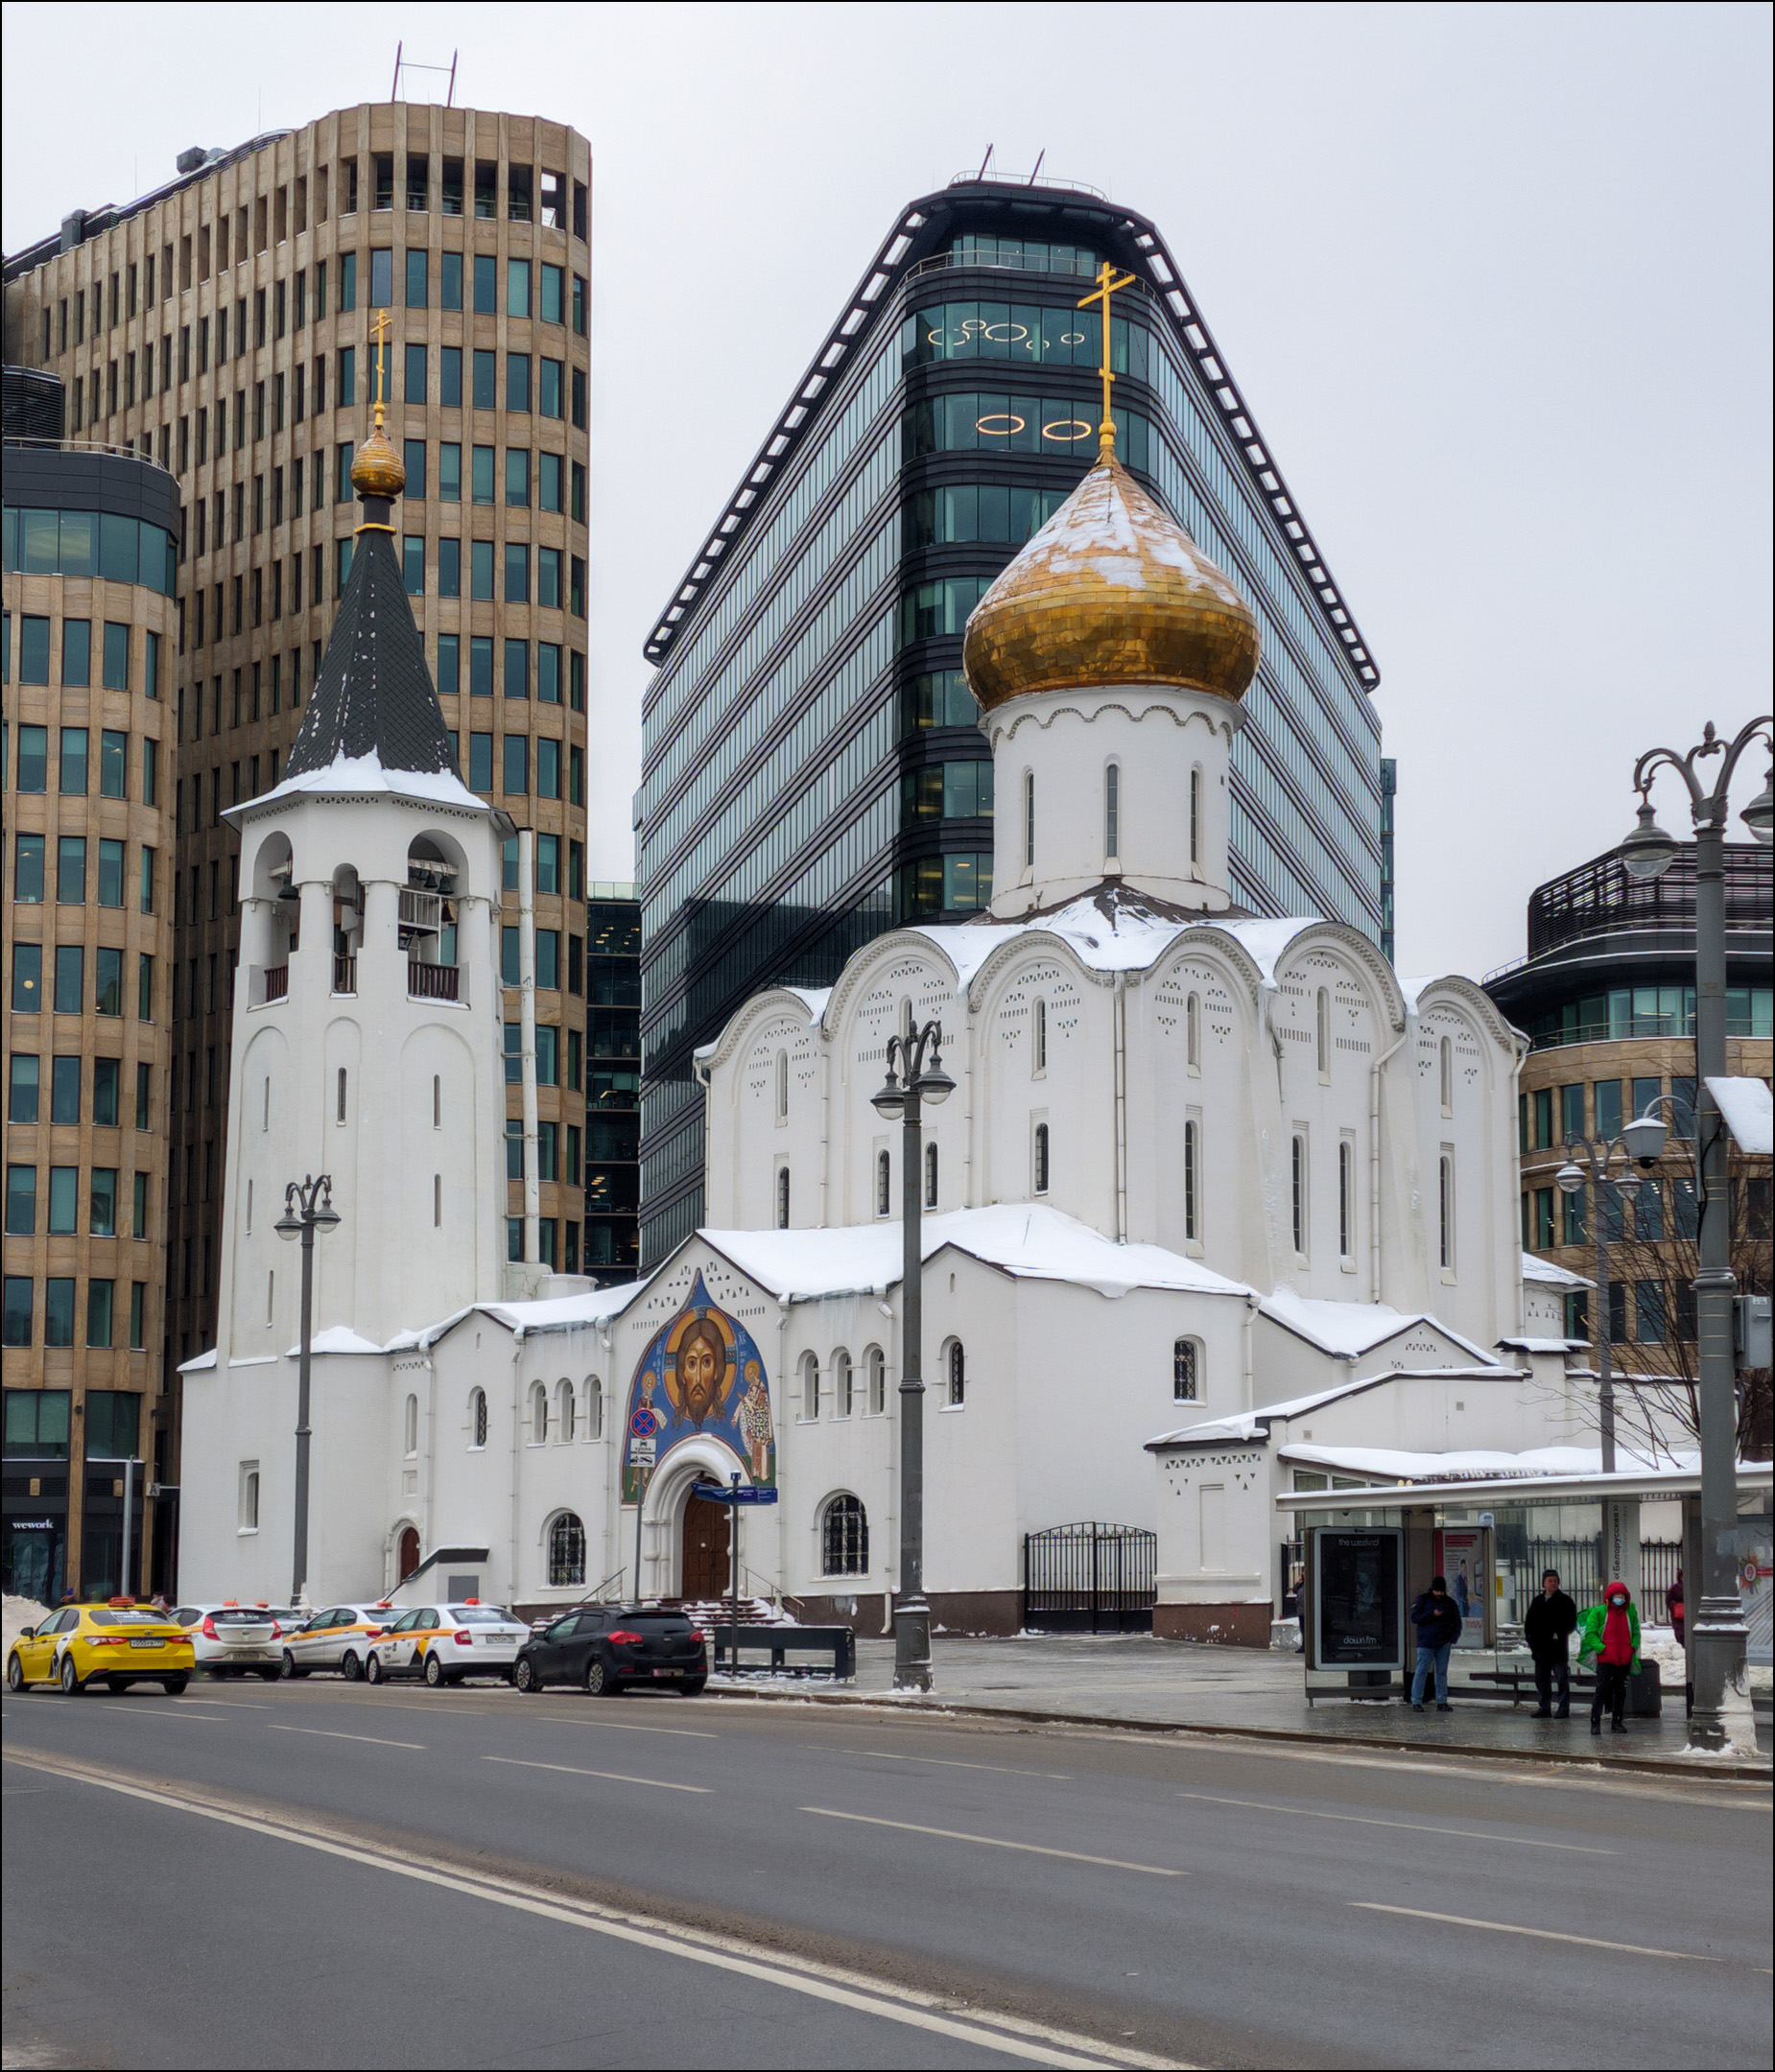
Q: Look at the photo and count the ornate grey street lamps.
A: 4